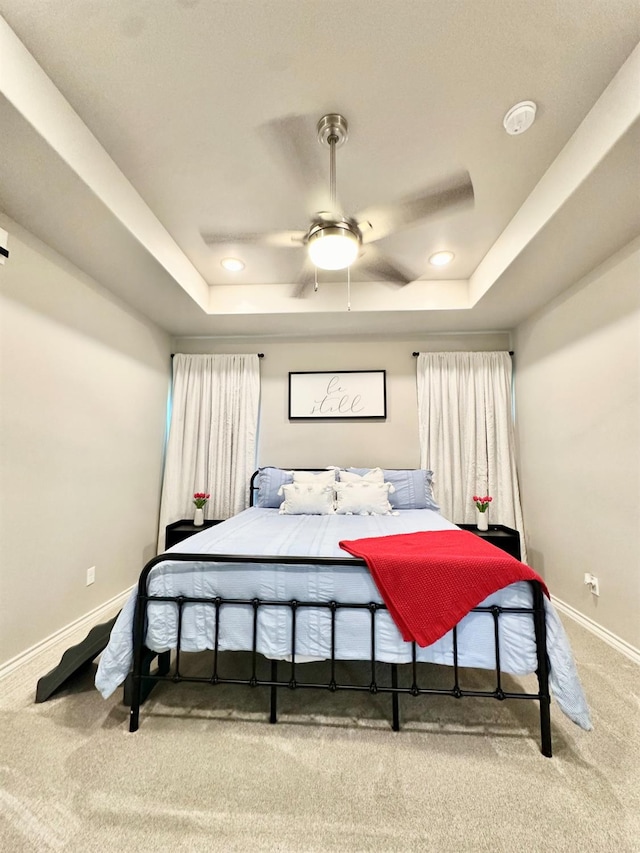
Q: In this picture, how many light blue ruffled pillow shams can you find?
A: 2